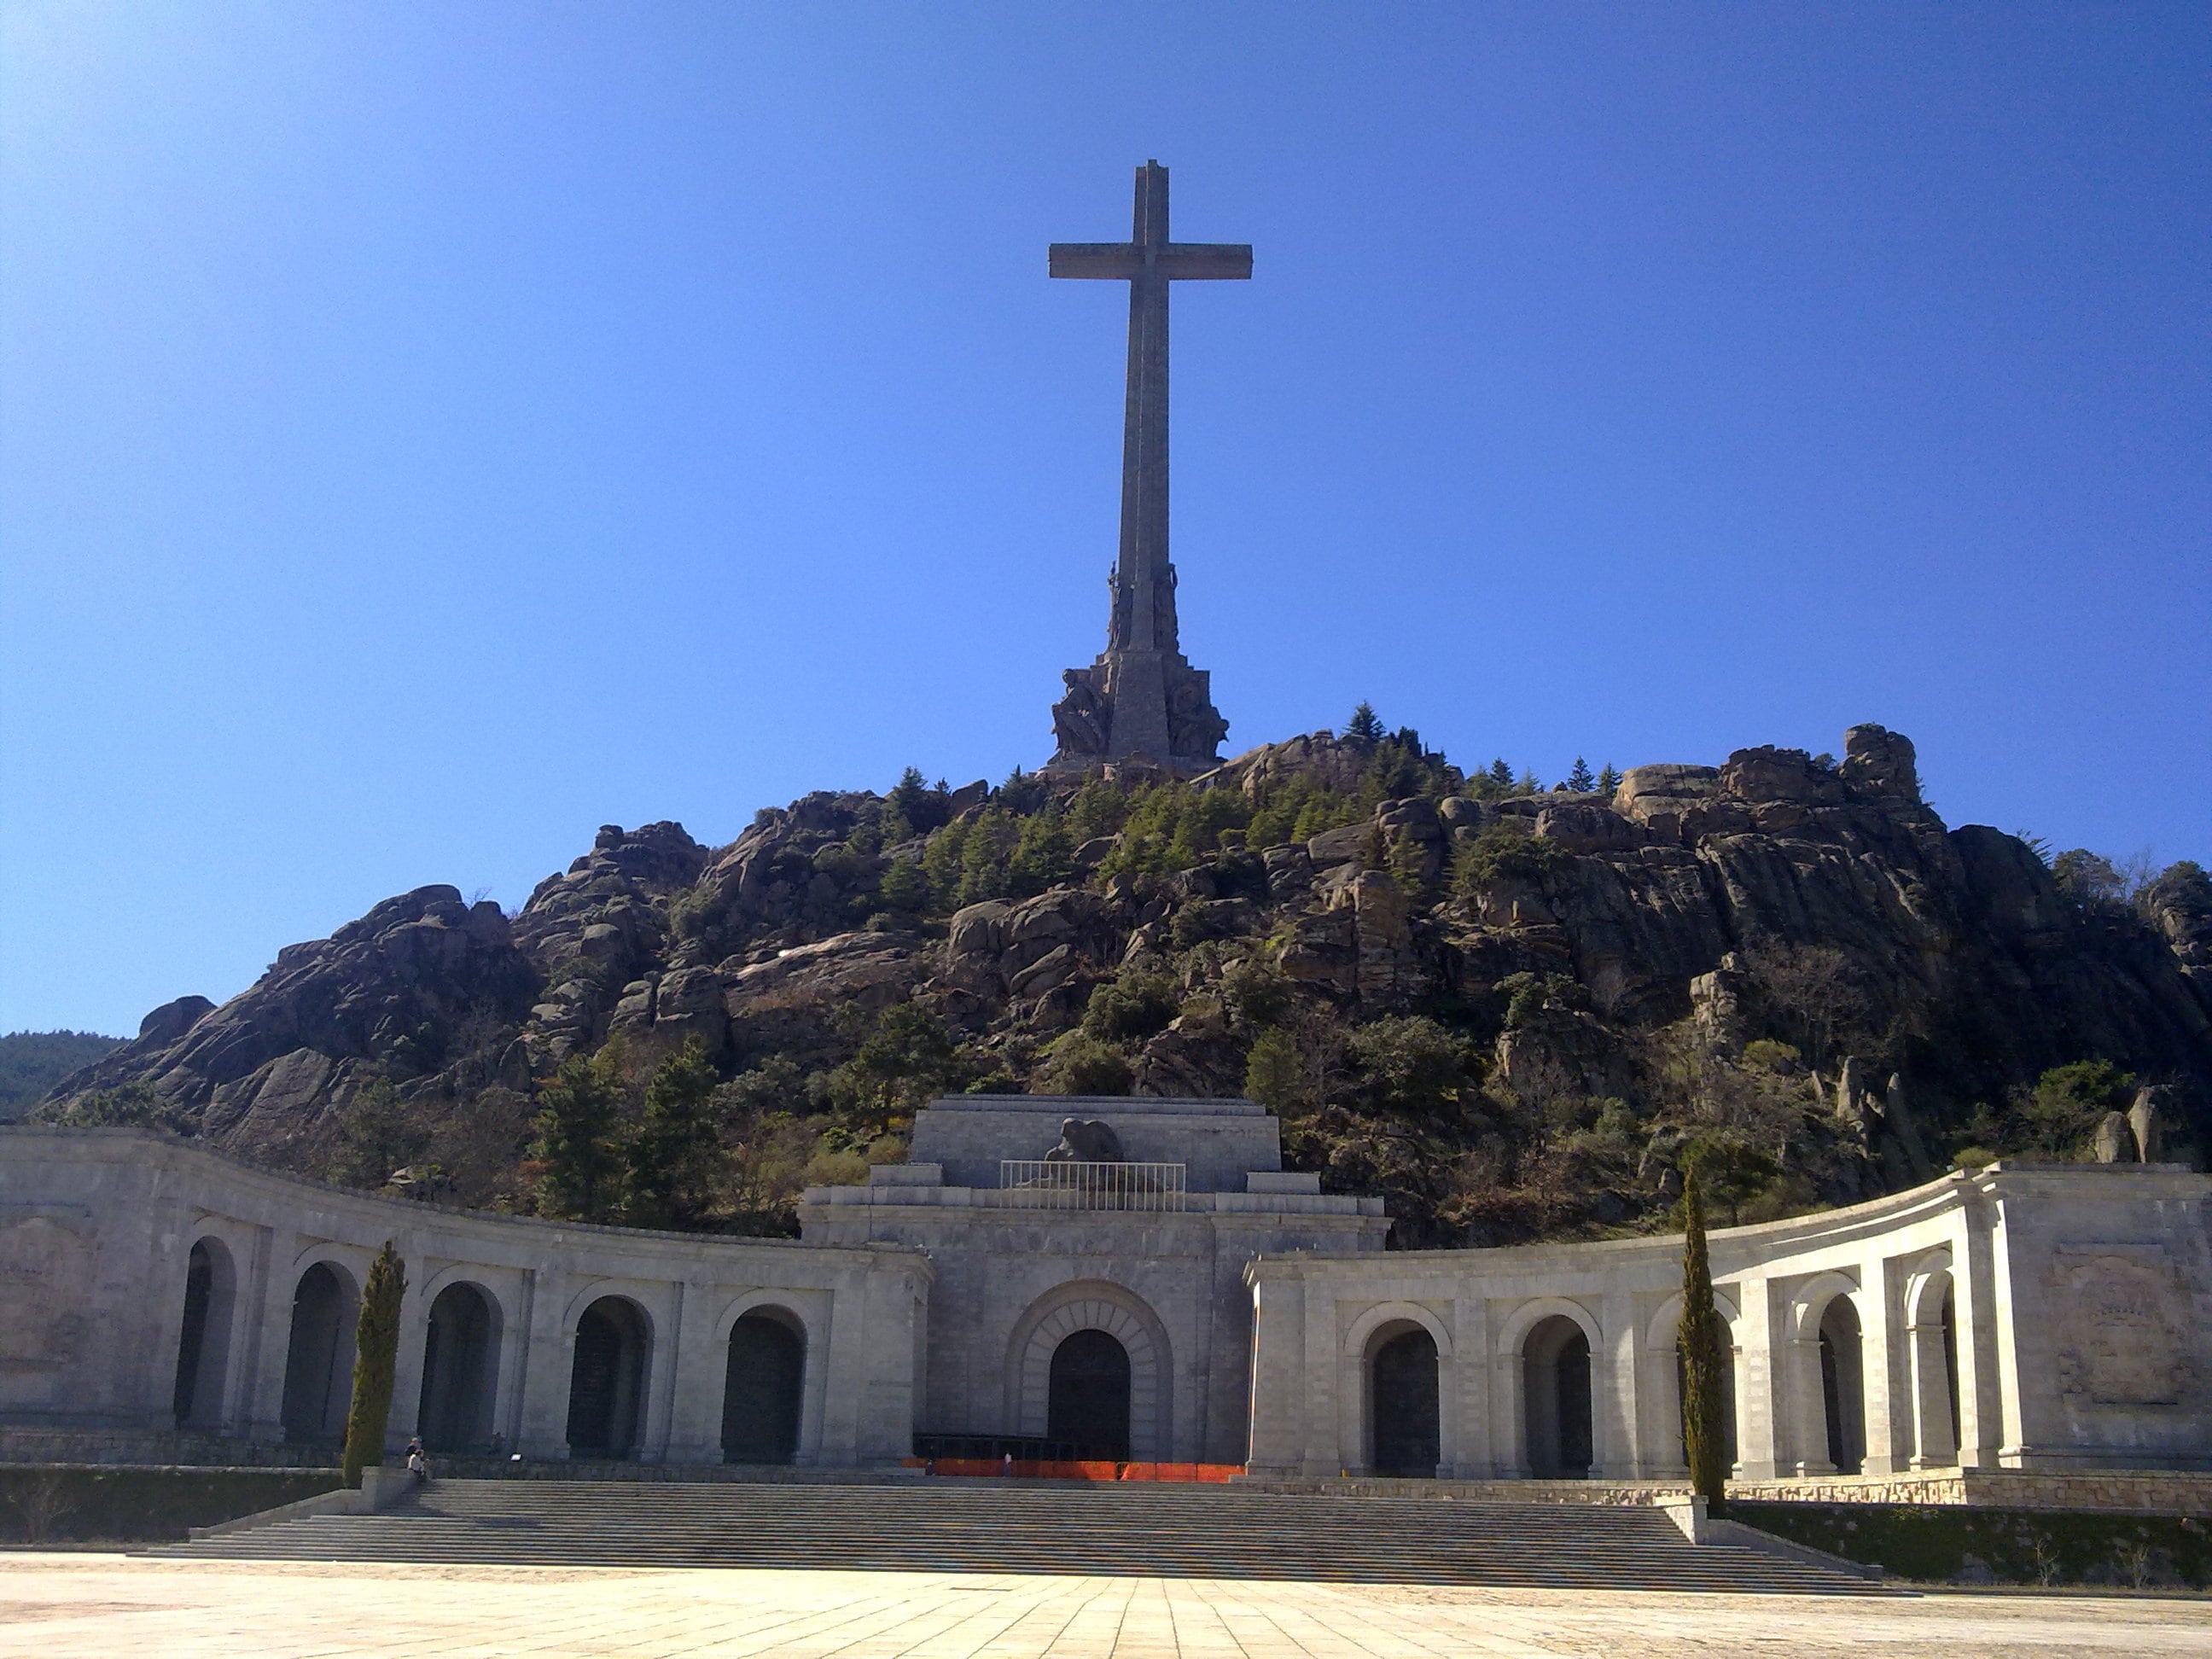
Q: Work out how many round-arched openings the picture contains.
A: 11